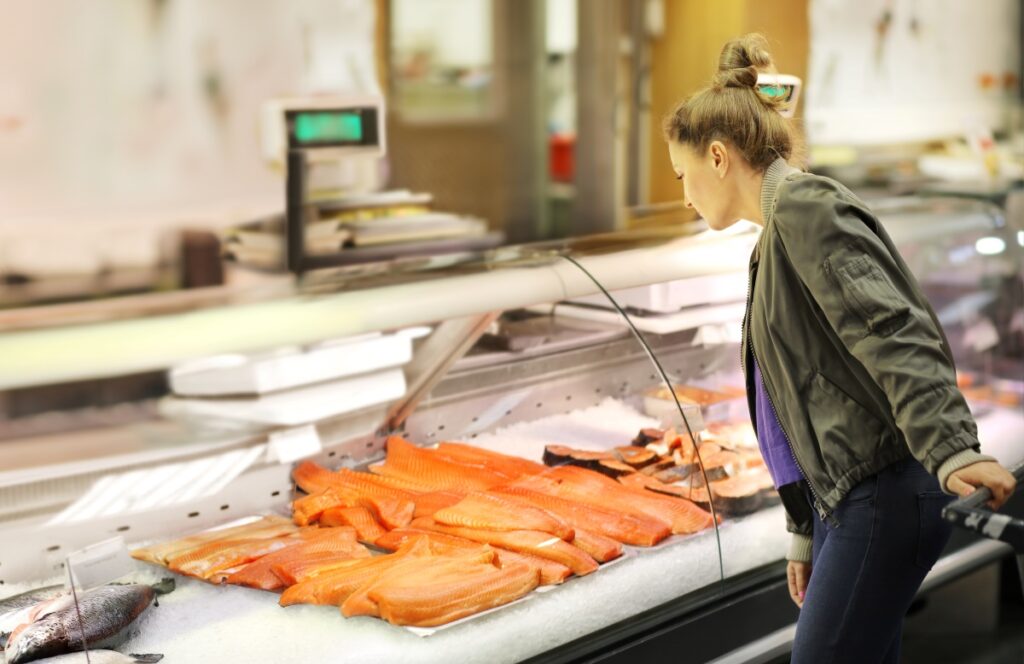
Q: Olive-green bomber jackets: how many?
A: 1